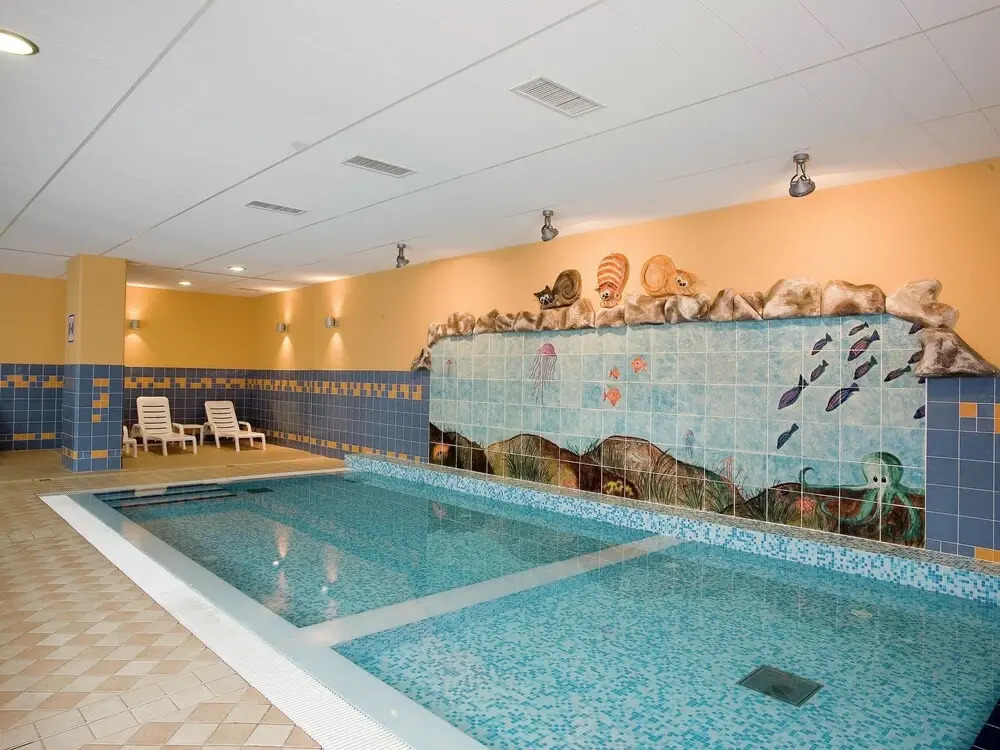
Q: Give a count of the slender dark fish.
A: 13